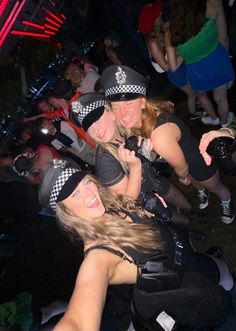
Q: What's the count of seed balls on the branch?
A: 0